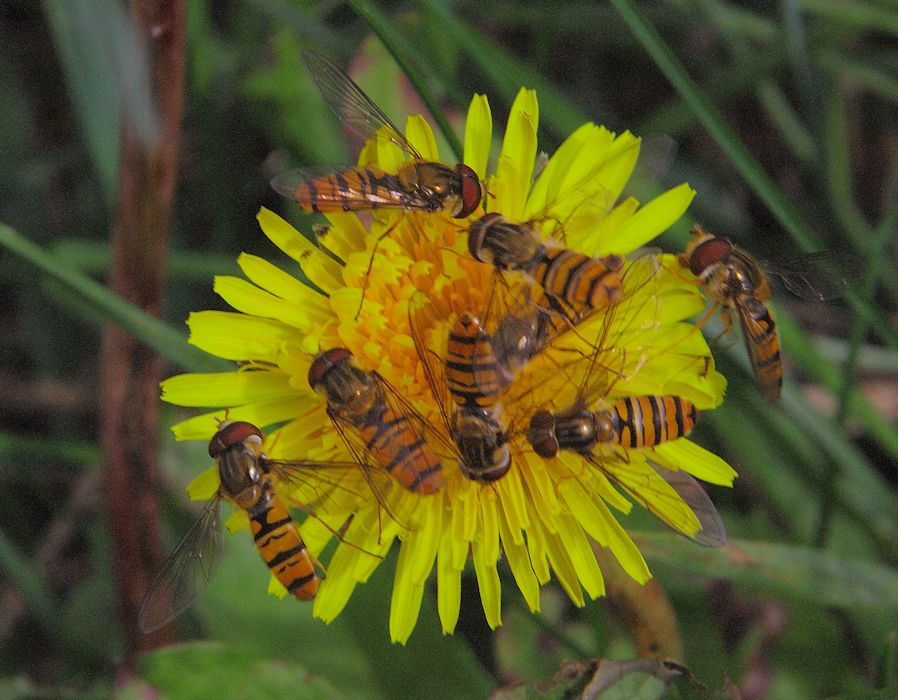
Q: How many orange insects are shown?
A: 8